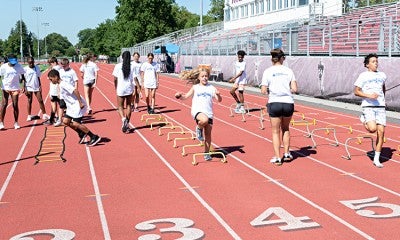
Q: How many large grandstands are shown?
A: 1